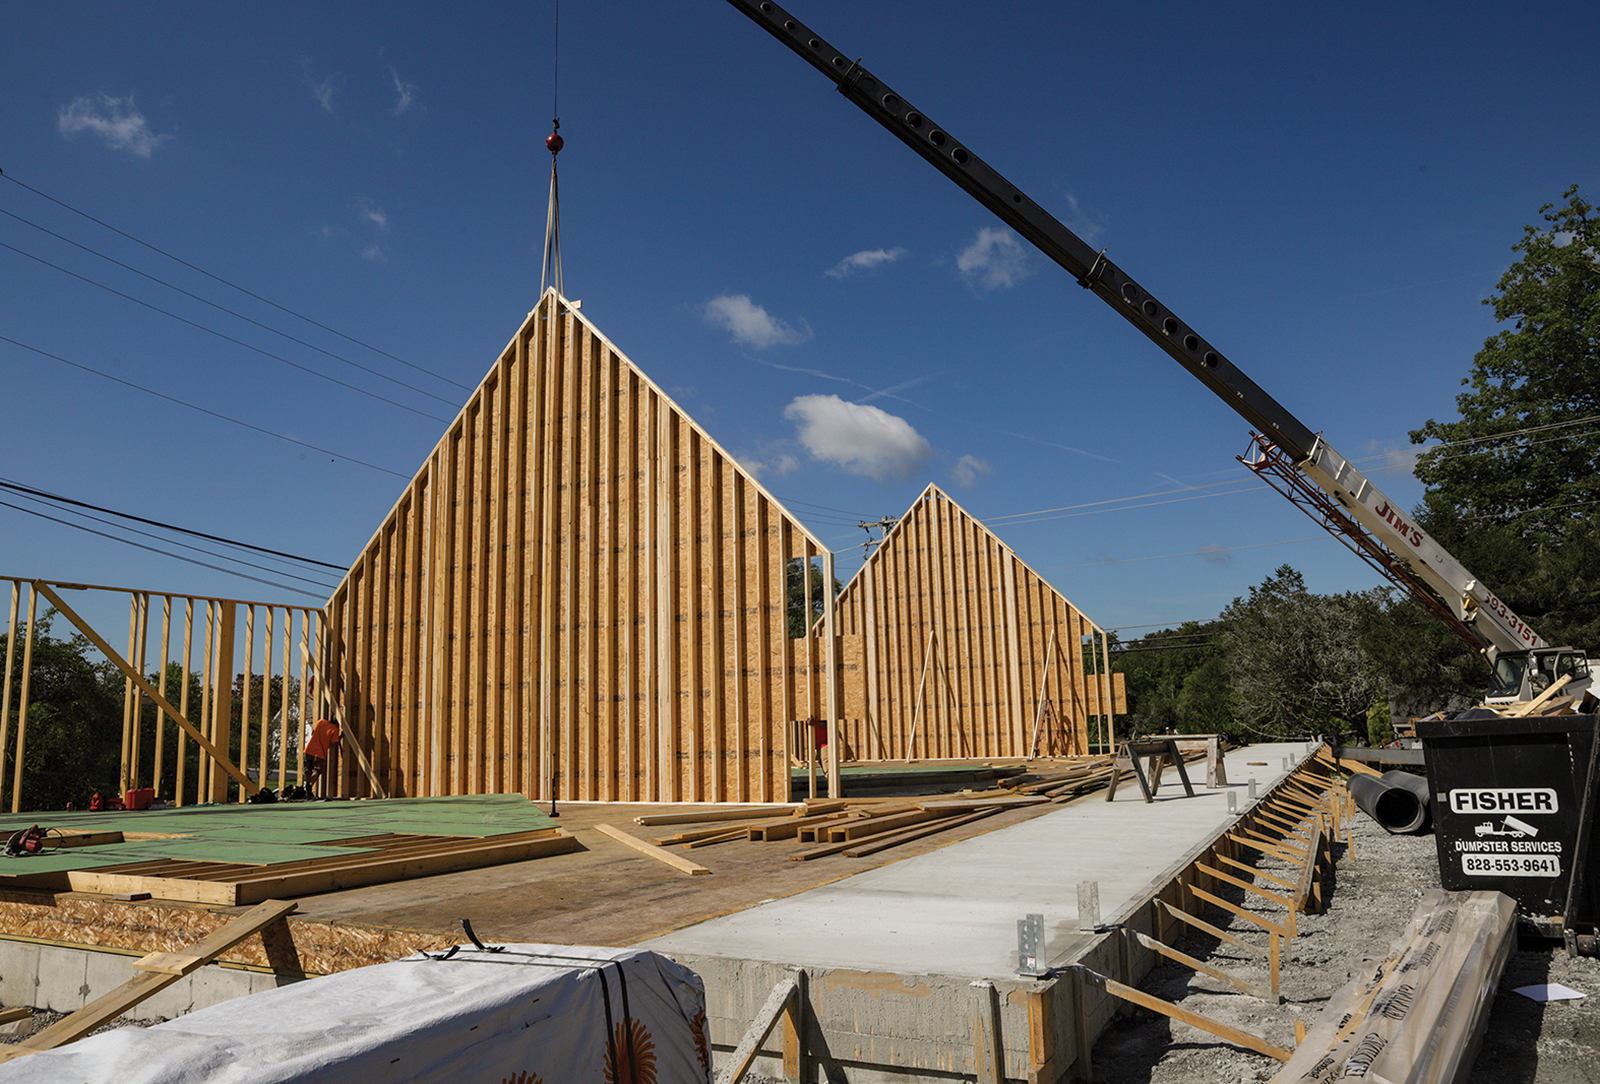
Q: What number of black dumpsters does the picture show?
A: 1